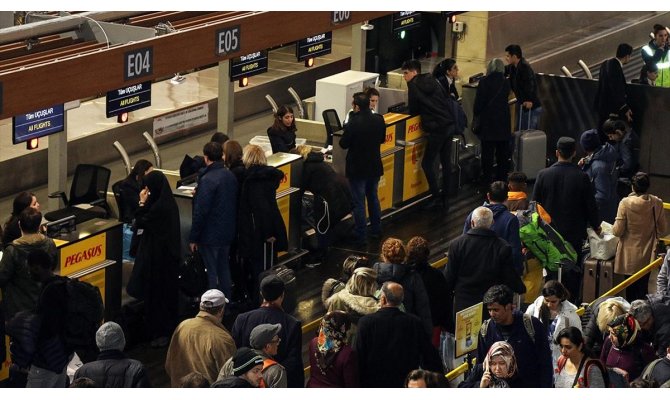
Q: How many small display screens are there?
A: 5